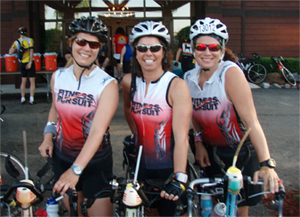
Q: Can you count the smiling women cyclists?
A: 3